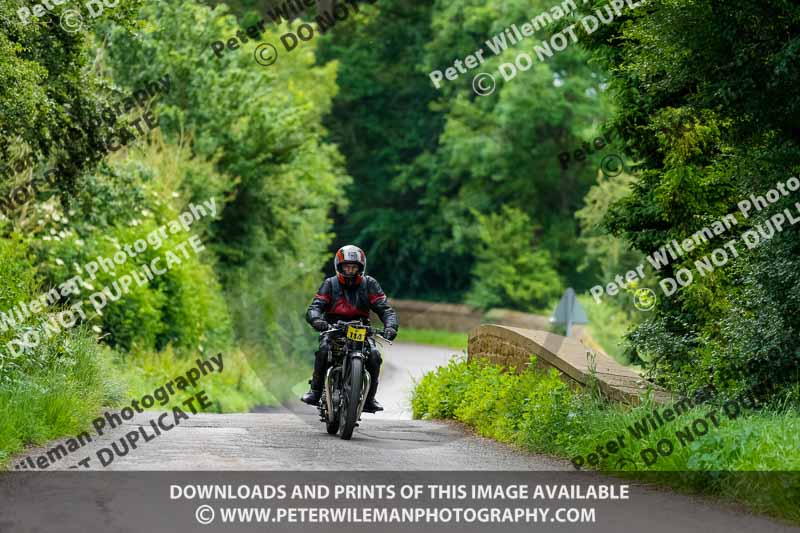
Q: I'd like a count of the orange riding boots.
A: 0